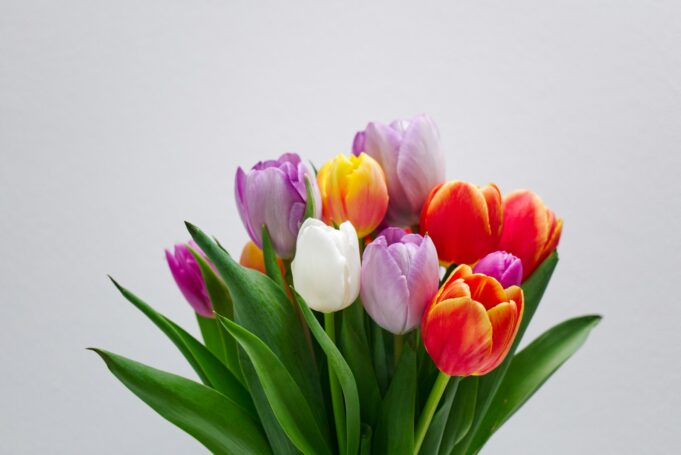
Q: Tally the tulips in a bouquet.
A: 11